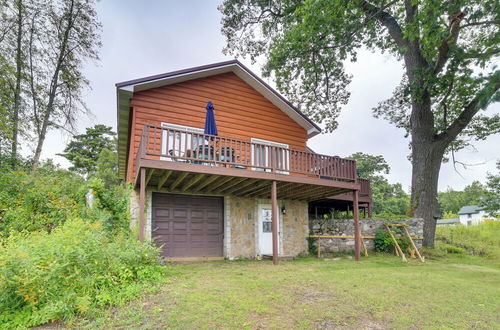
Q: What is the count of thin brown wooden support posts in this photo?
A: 3